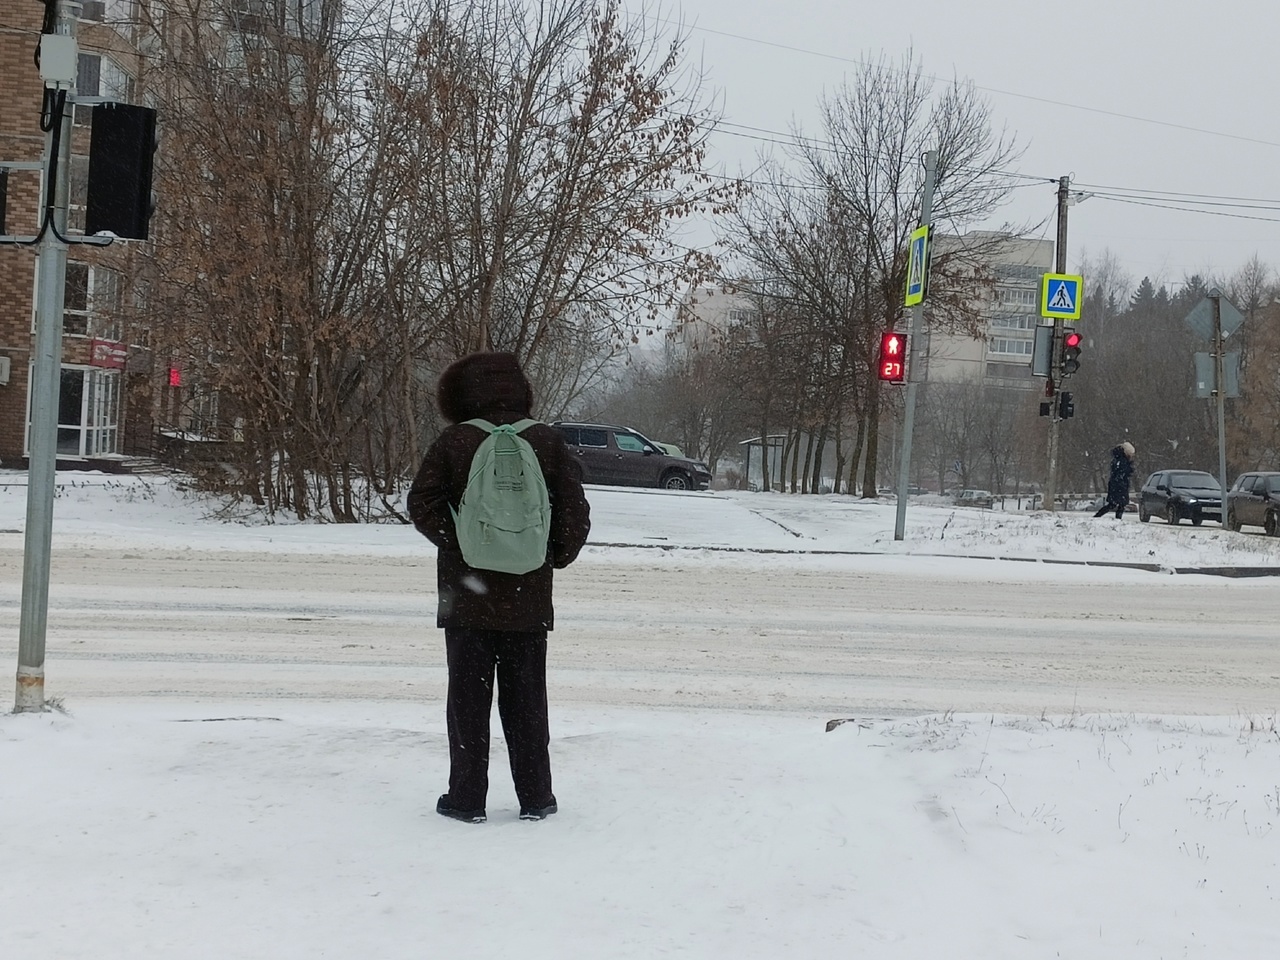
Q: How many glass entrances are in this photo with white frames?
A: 1